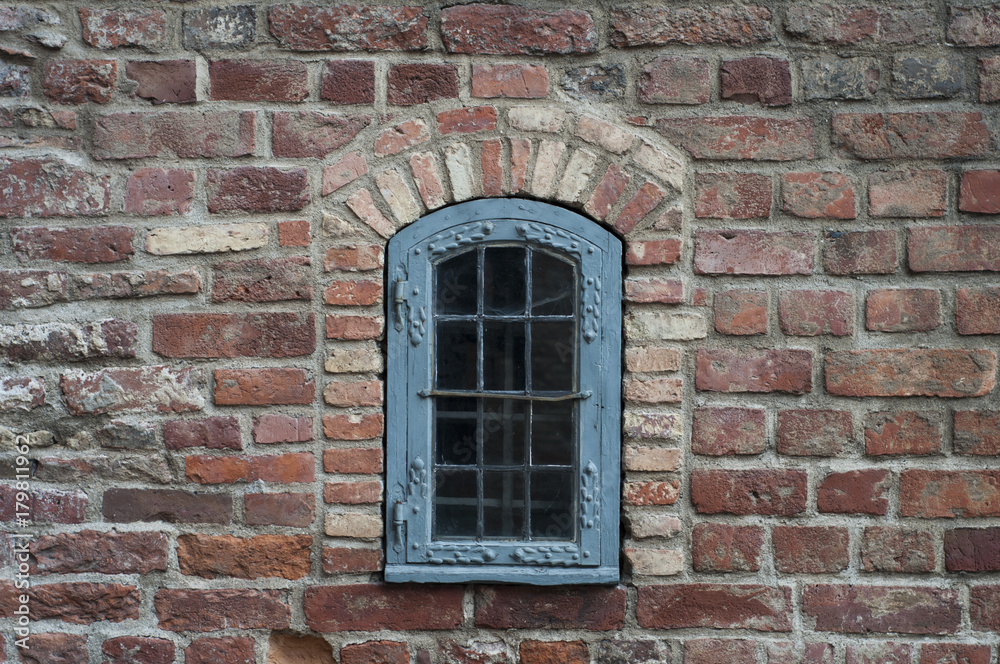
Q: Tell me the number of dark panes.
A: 12